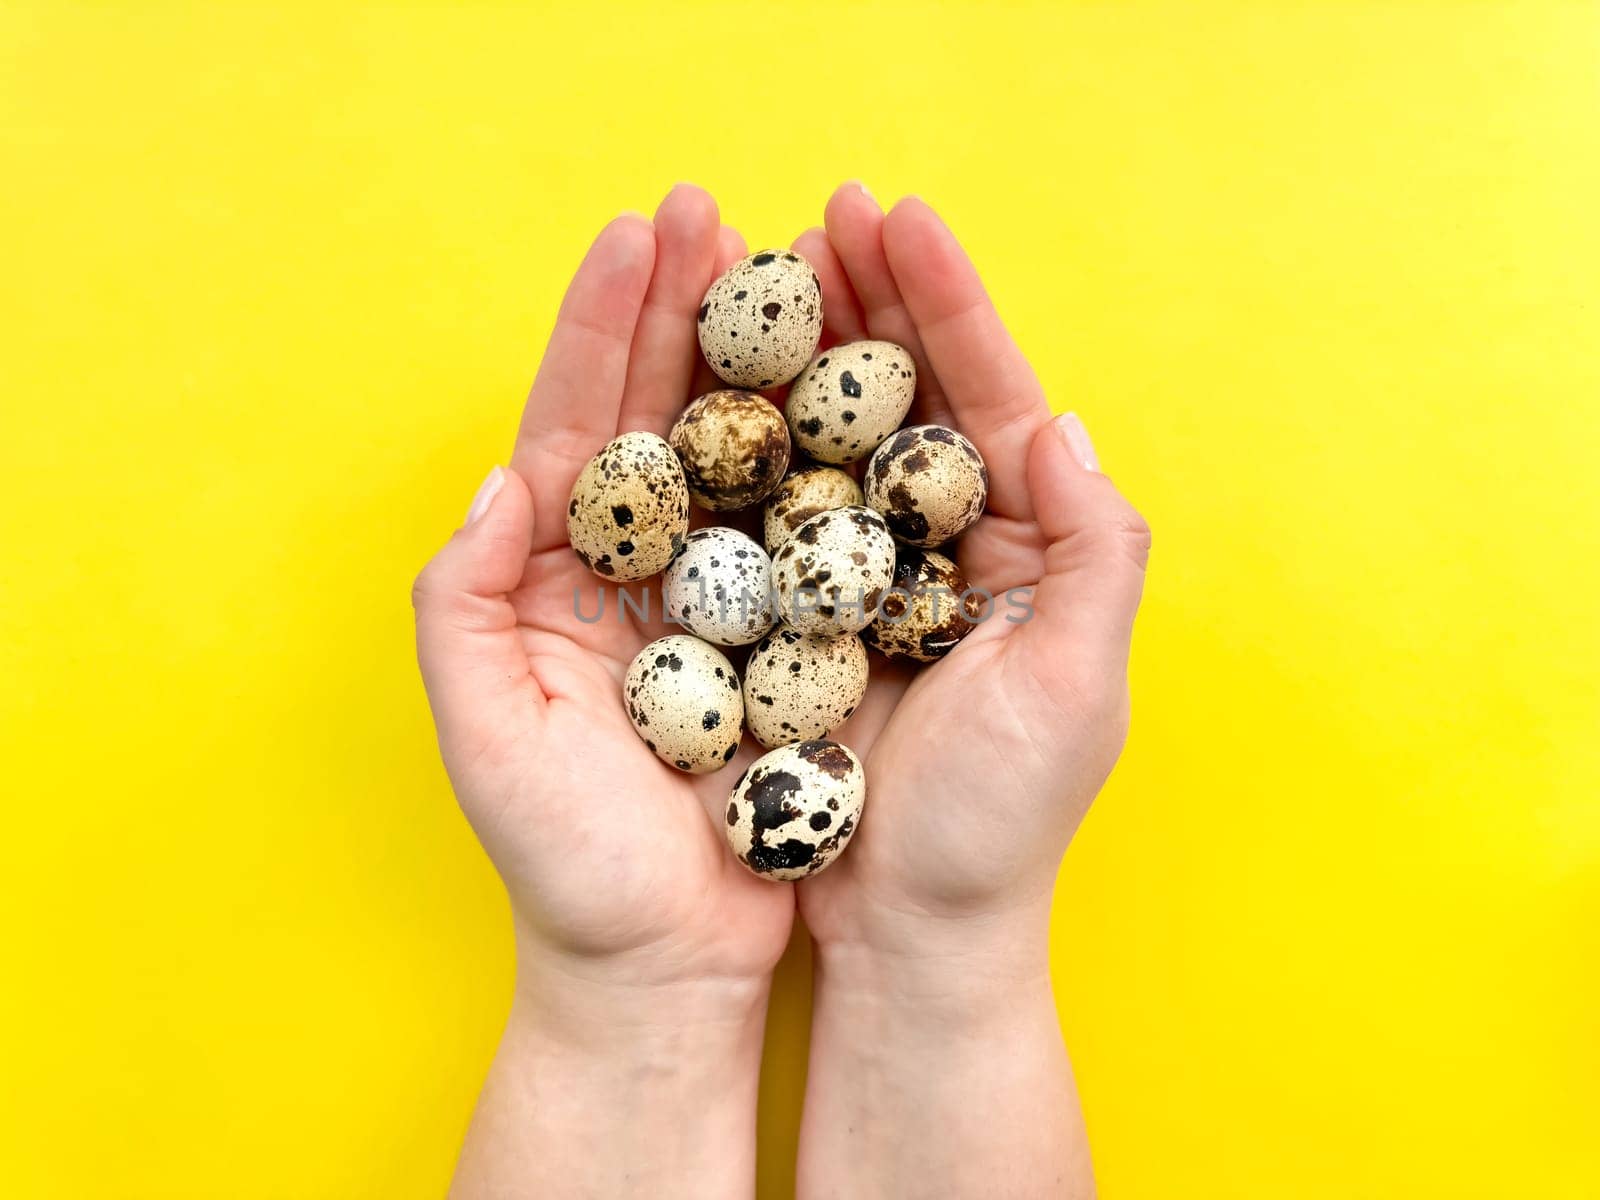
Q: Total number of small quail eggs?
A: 12